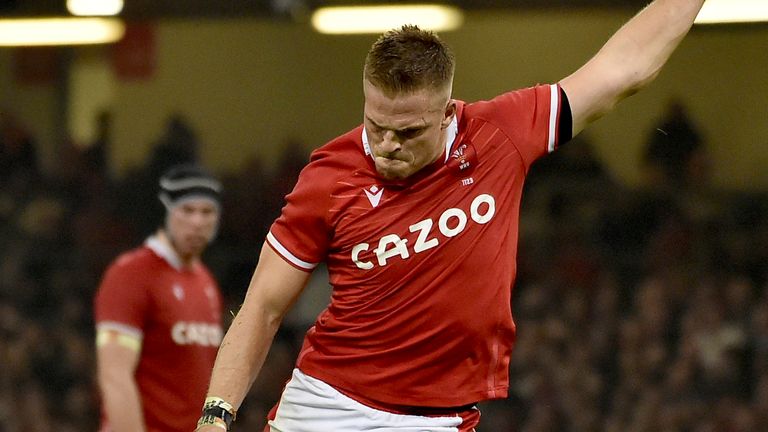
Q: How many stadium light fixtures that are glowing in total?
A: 4